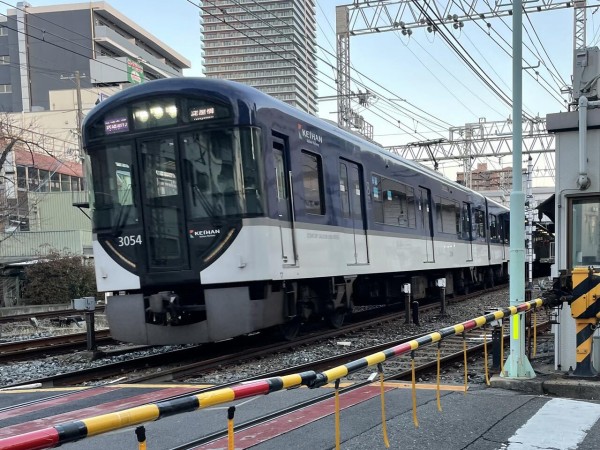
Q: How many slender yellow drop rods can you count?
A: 10